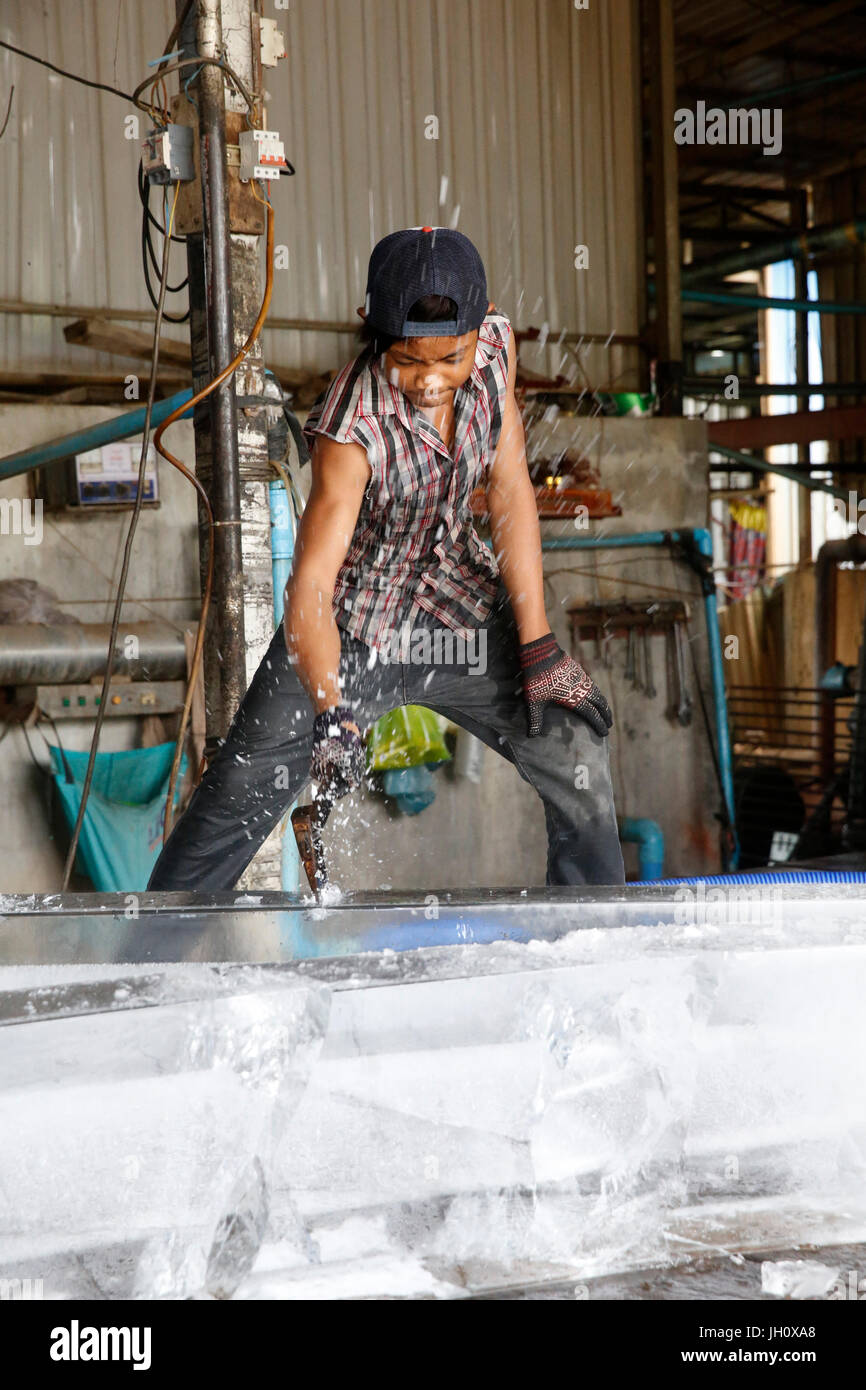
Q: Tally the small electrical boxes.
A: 3